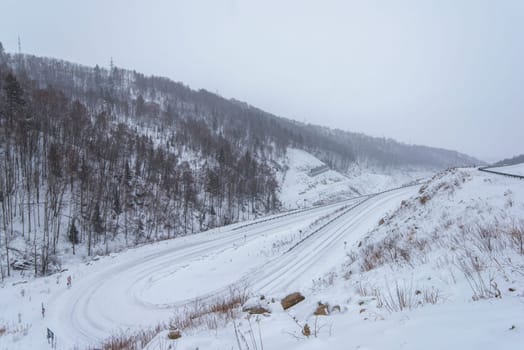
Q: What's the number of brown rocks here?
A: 5